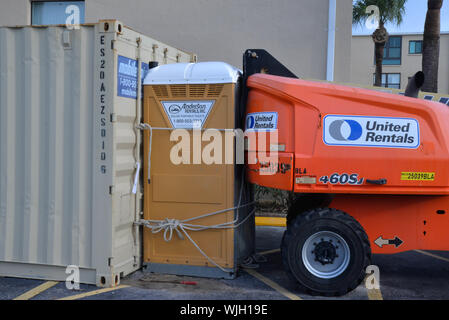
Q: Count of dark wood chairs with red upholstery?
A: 0